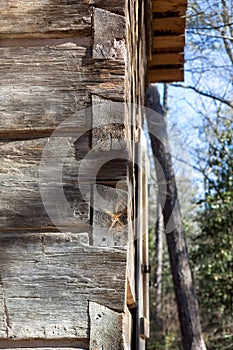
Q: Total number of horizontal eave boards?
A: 5